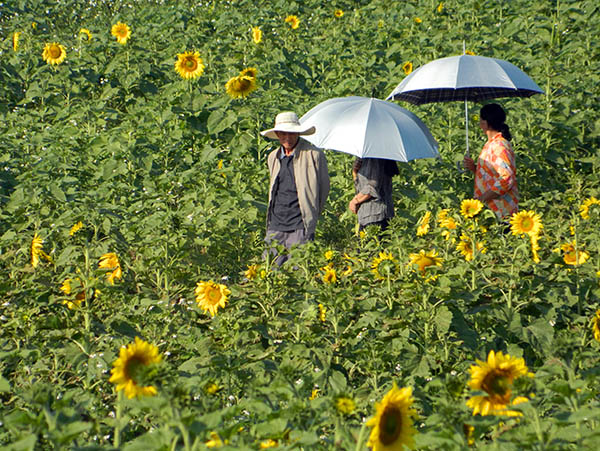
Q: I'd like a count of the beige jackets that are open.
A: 1